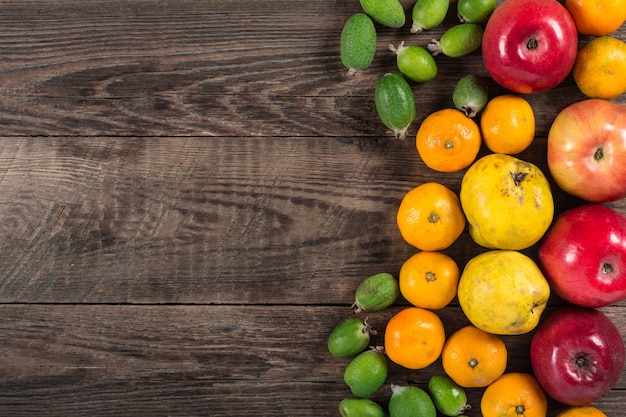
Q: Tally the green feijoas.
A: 14